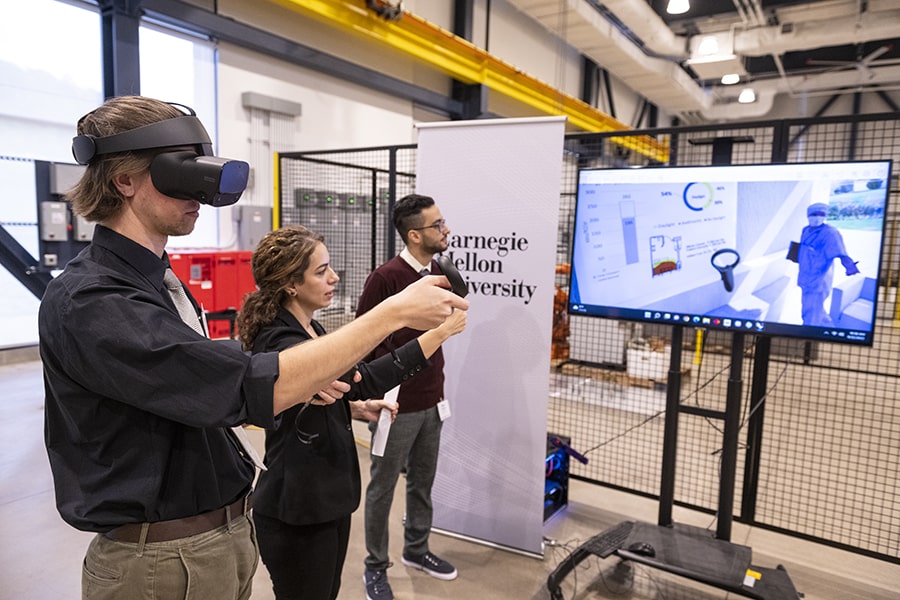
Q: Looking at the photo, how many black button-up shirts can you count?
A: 1